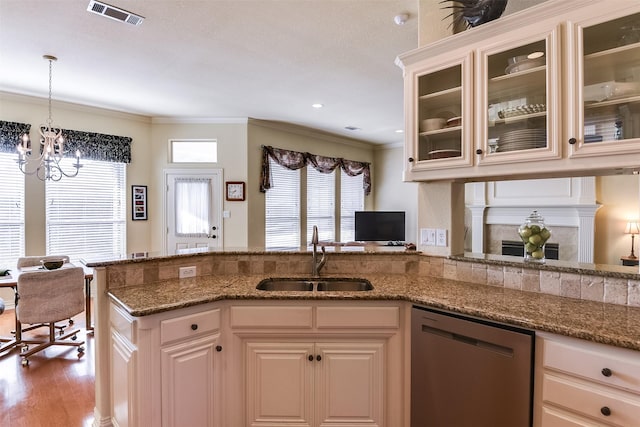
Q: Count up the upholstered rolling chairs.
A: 2